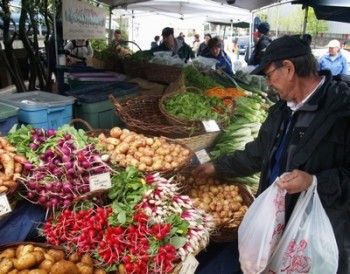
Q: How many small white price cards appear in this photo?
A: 5